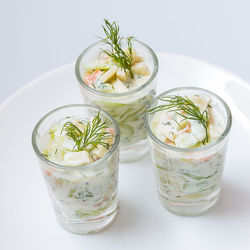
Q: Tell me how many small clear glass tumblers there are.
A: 3